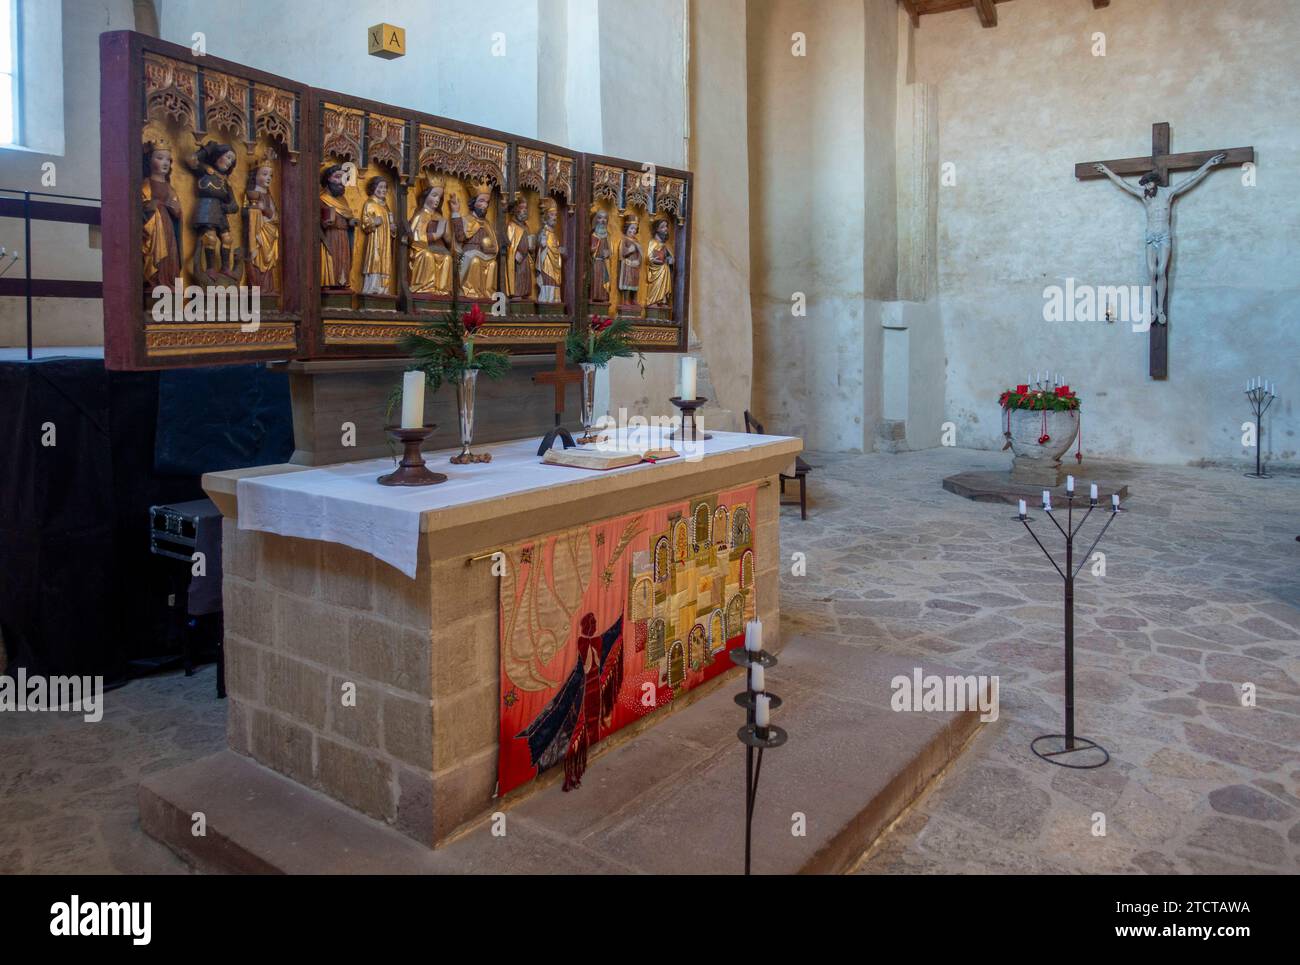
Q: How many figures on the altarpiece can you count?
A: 12